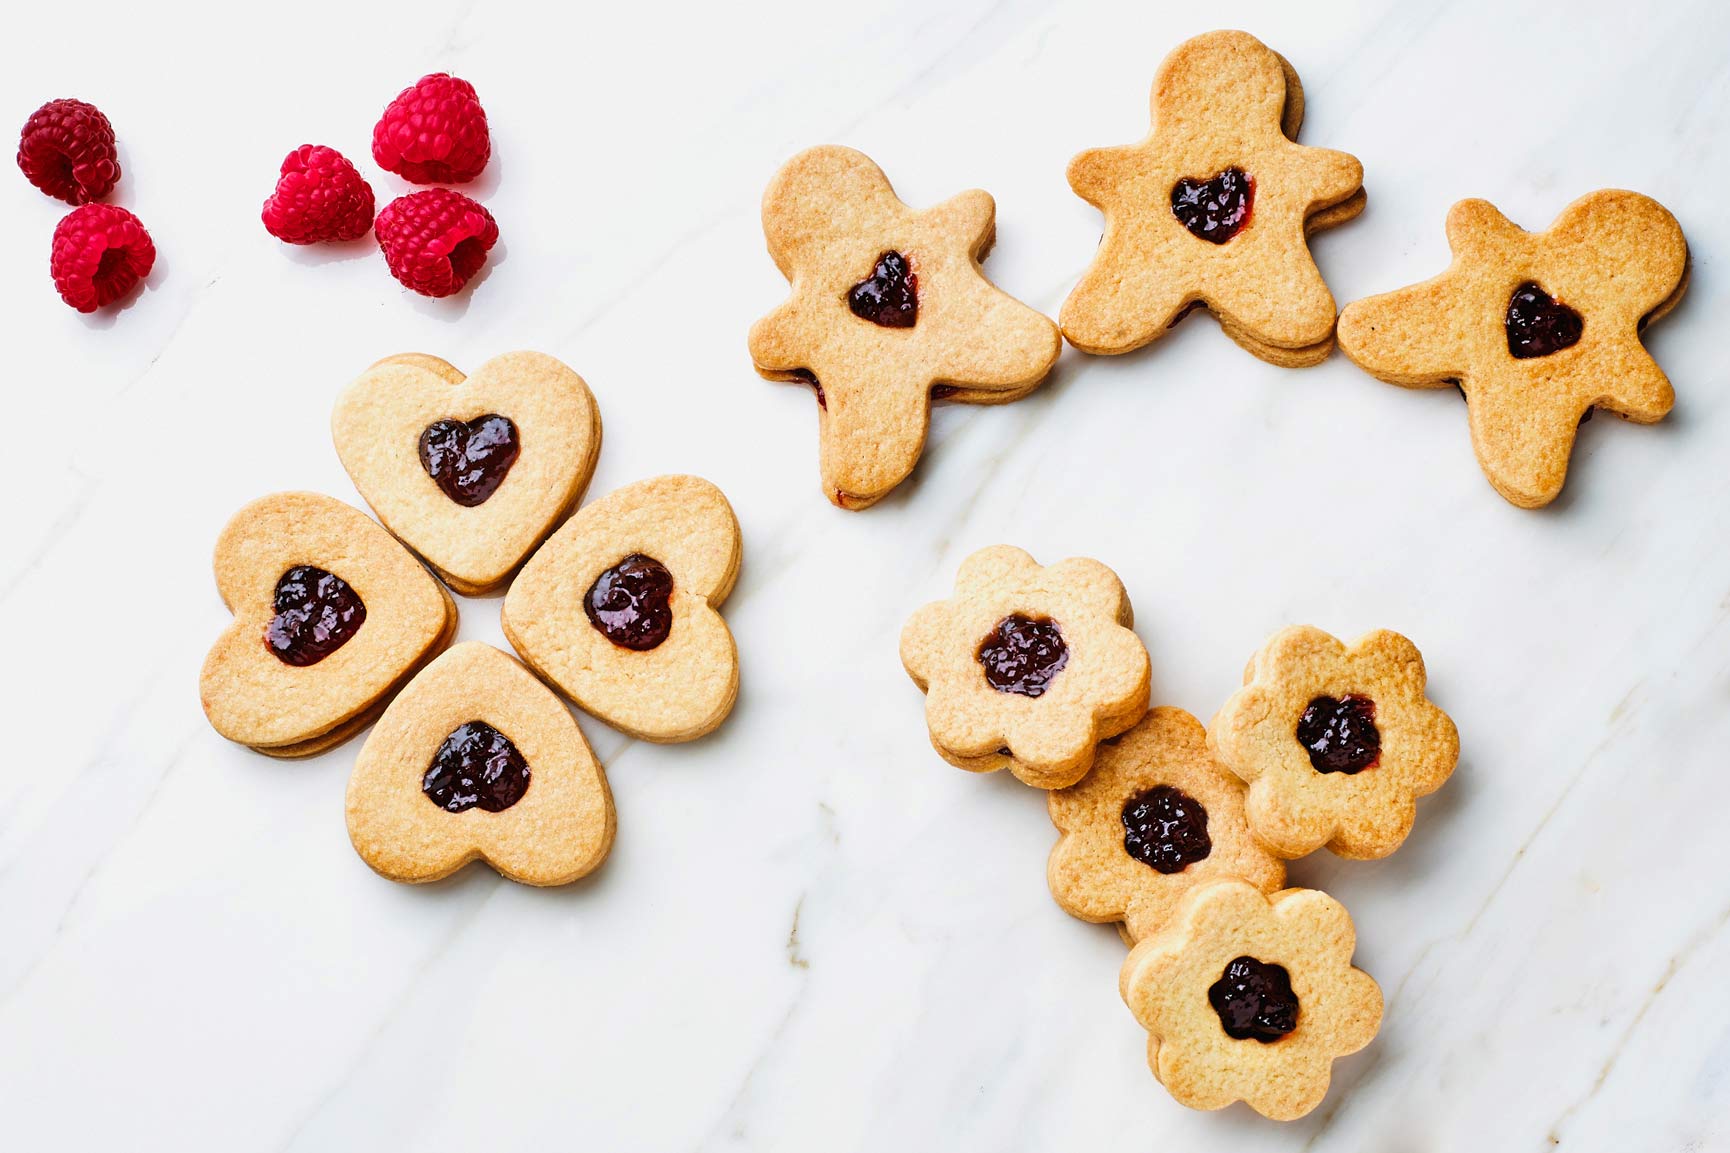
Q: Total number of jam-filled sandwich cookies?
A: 11